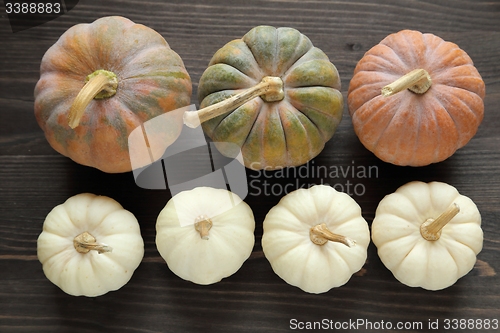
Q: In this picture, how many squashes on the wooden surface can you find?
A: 7